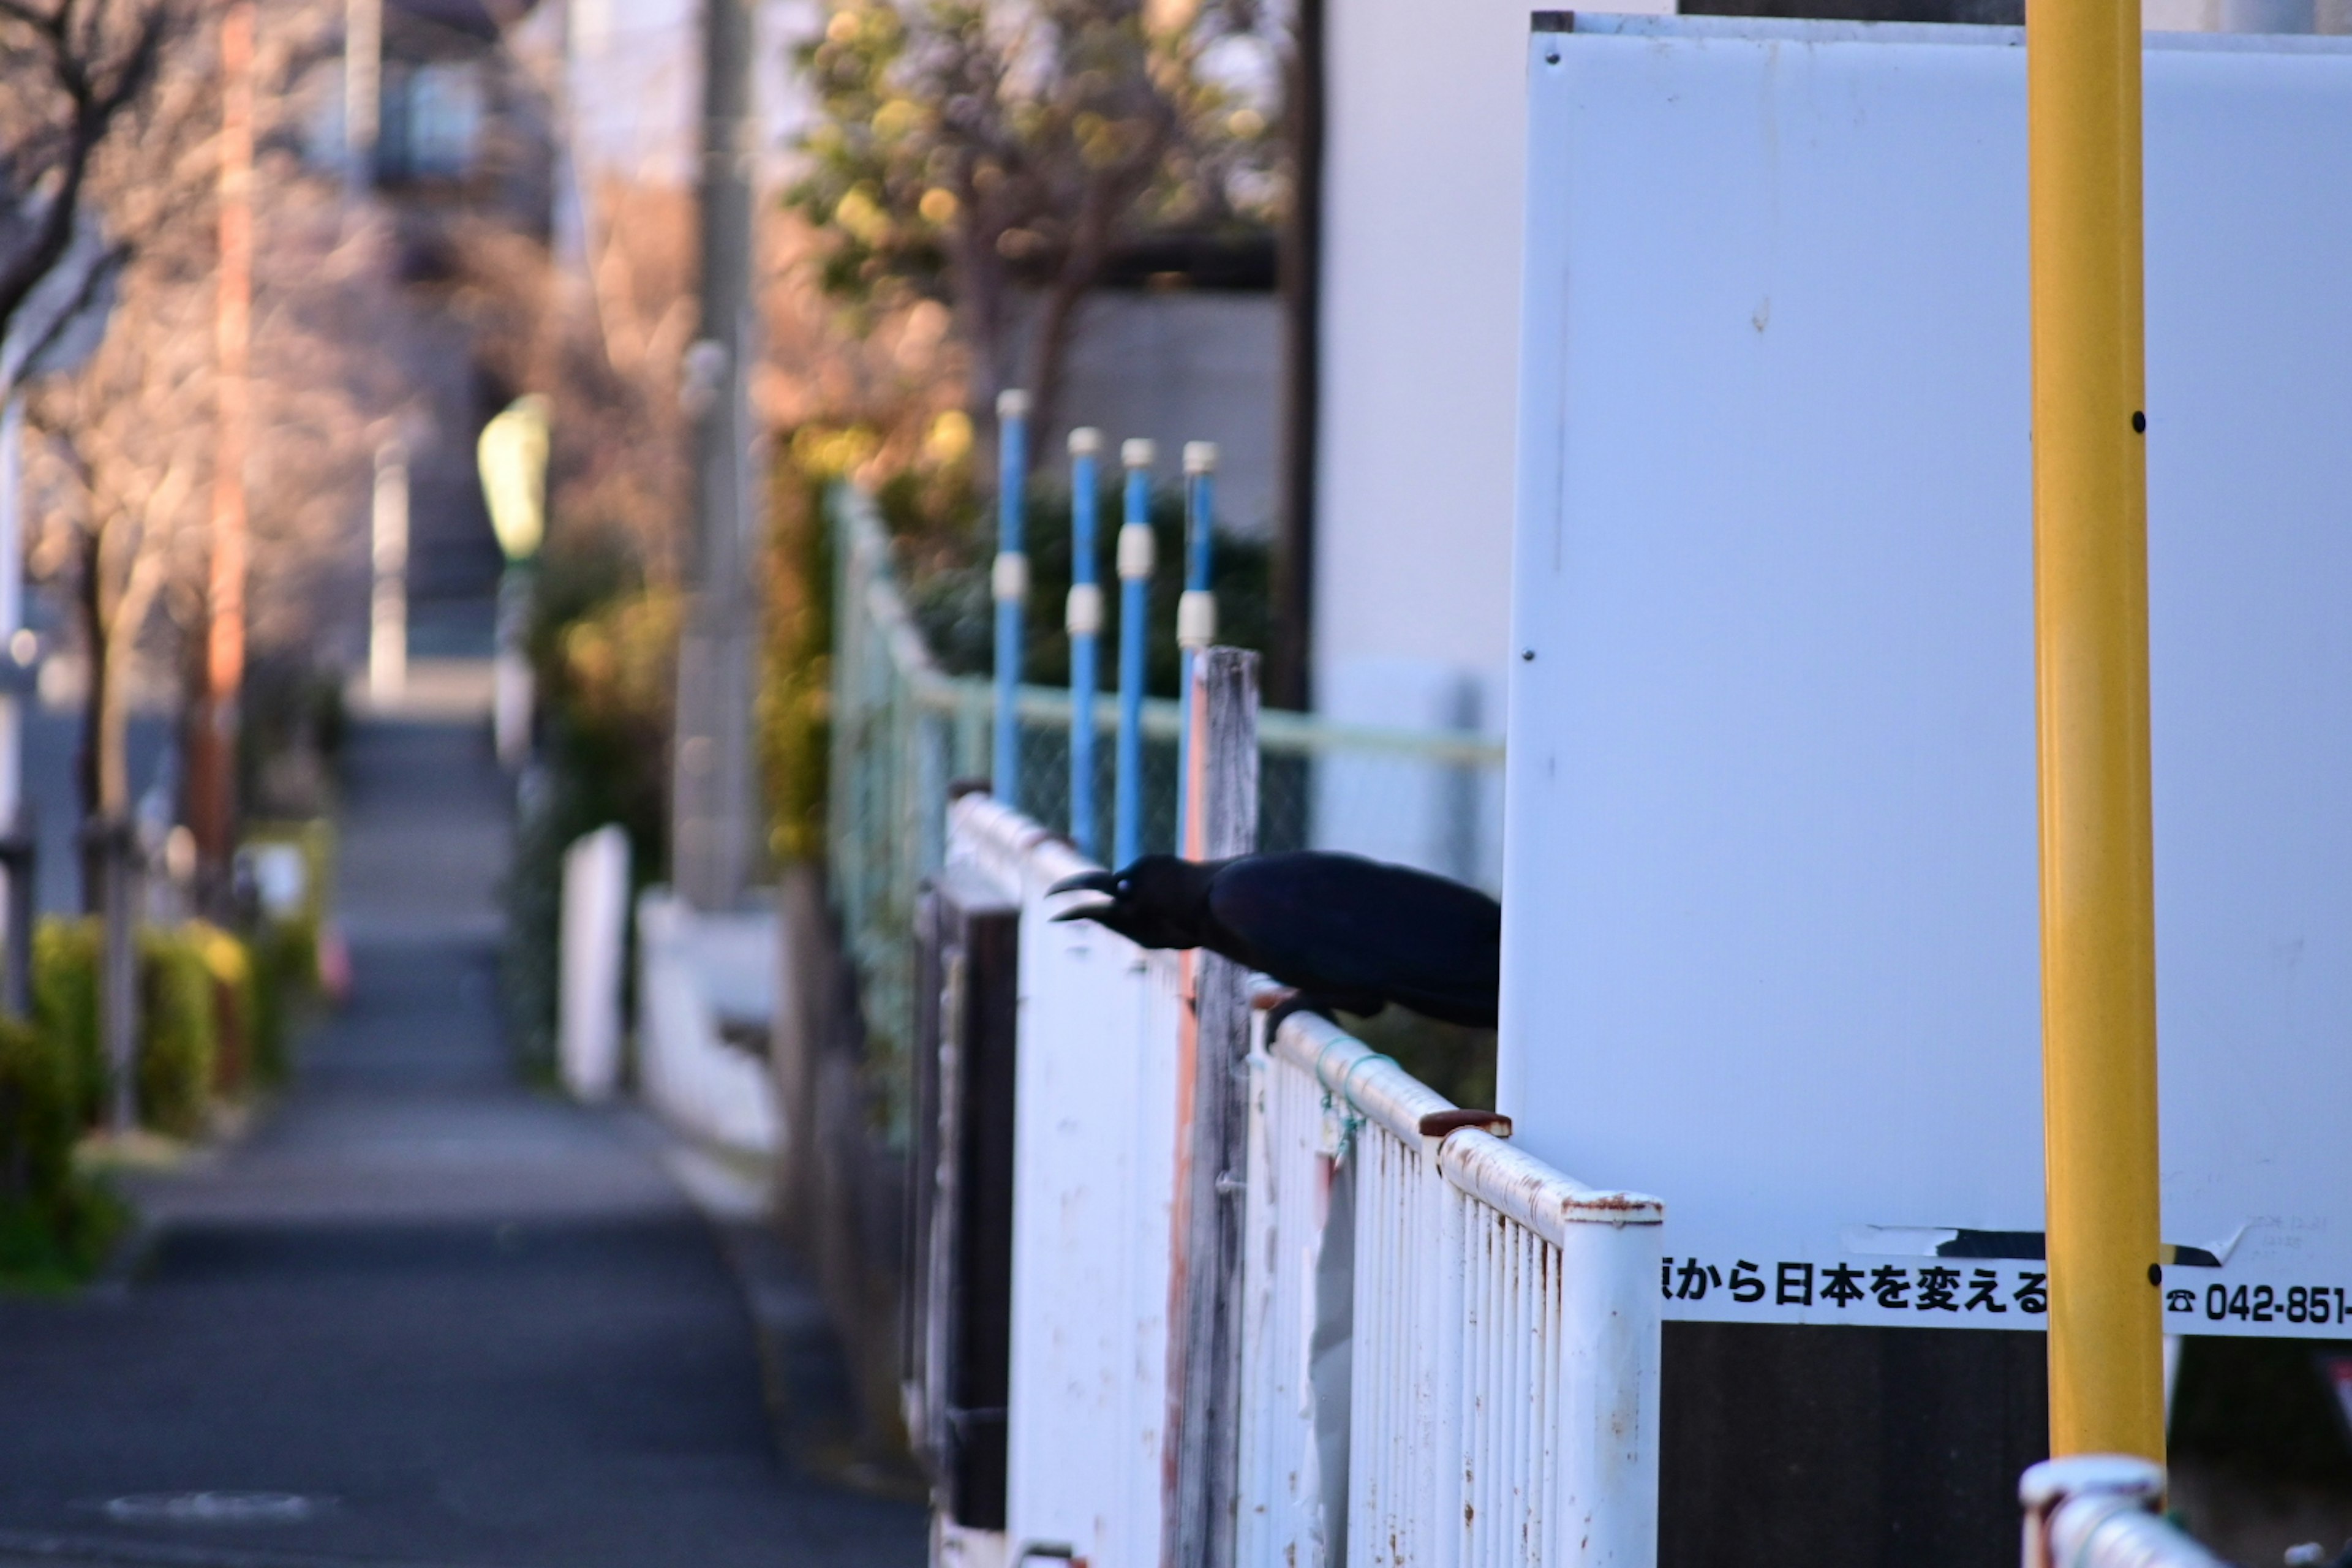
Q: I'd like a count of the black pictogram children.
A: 0